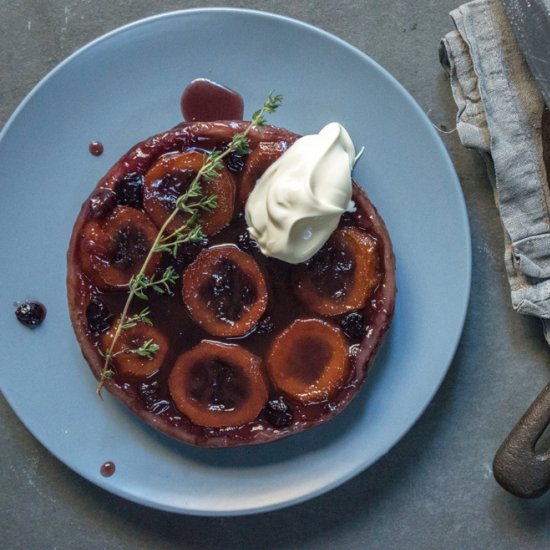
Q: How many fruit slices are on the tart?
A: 8